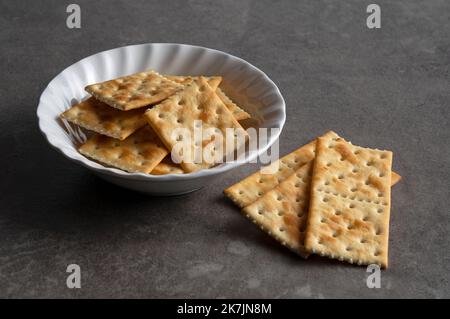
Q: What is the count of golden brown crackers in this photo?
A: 10